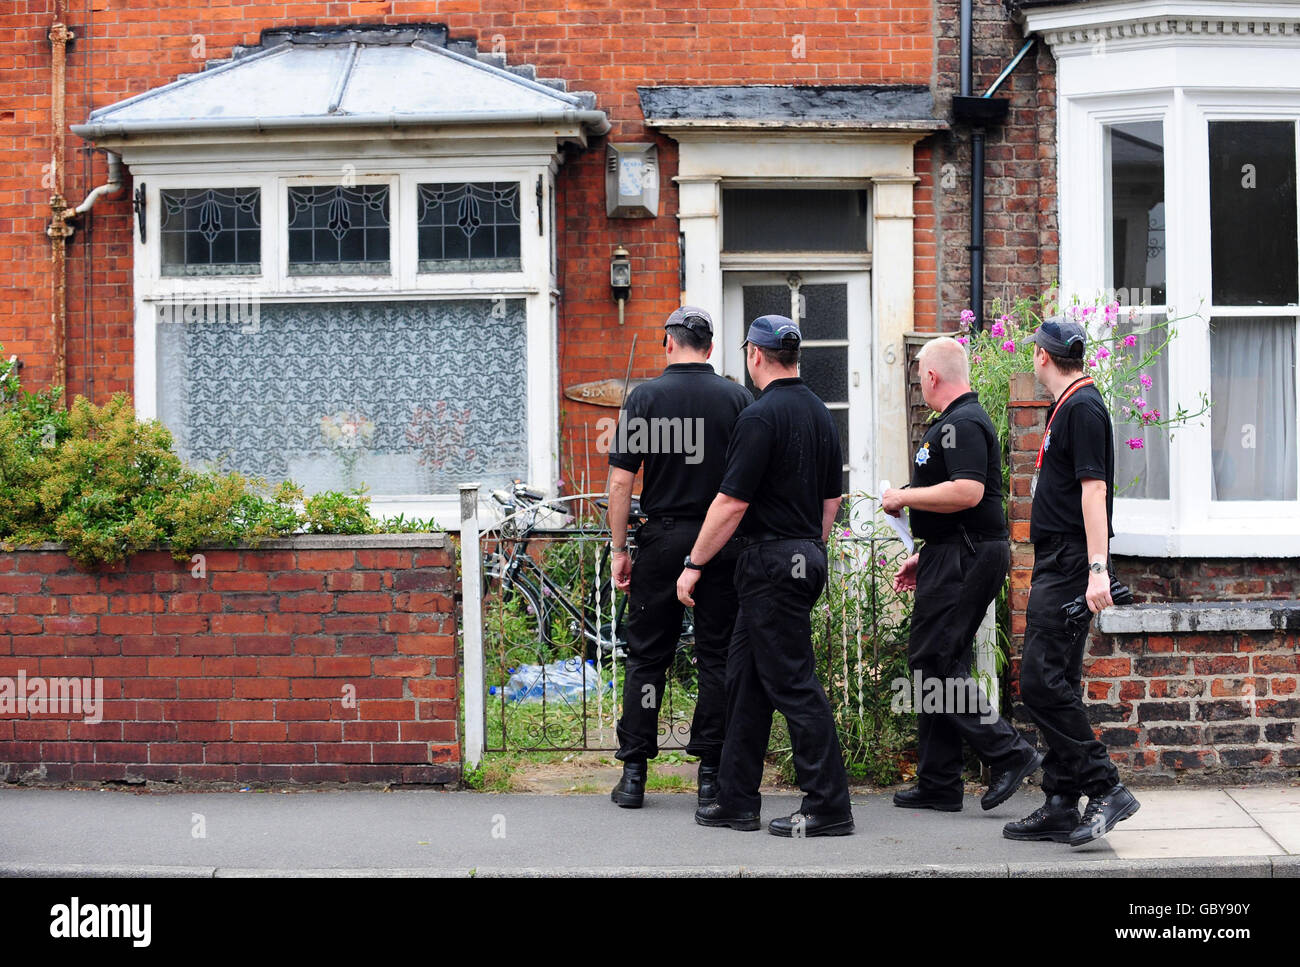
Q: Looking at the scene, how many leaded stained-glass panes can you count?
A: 3